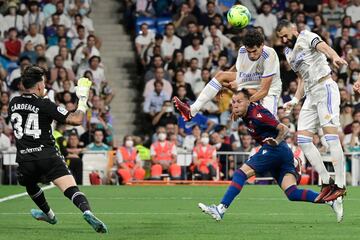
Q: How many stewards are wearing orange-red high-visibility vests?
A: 3